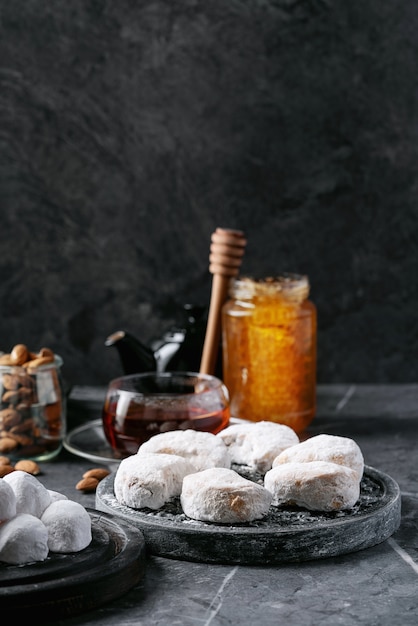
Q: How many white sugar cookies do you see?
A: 11